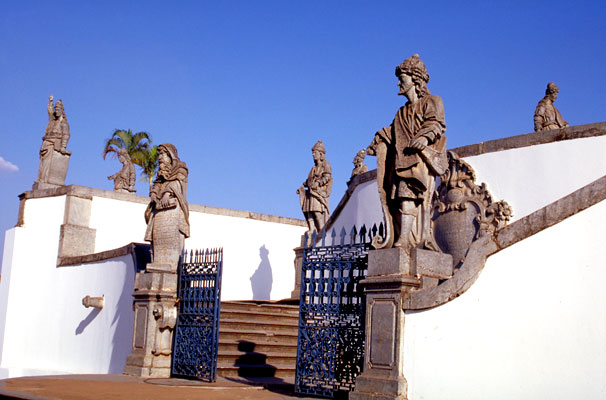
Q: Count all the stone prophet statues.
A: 7